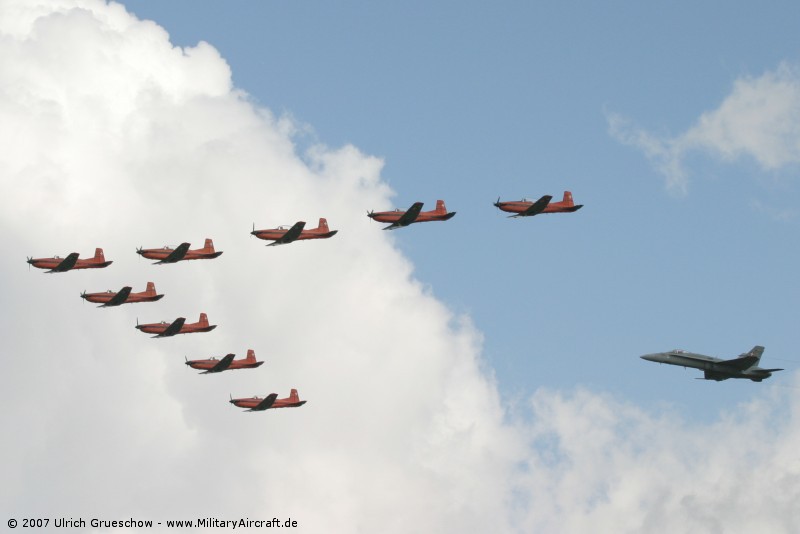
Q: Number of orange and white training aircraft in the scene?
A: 9